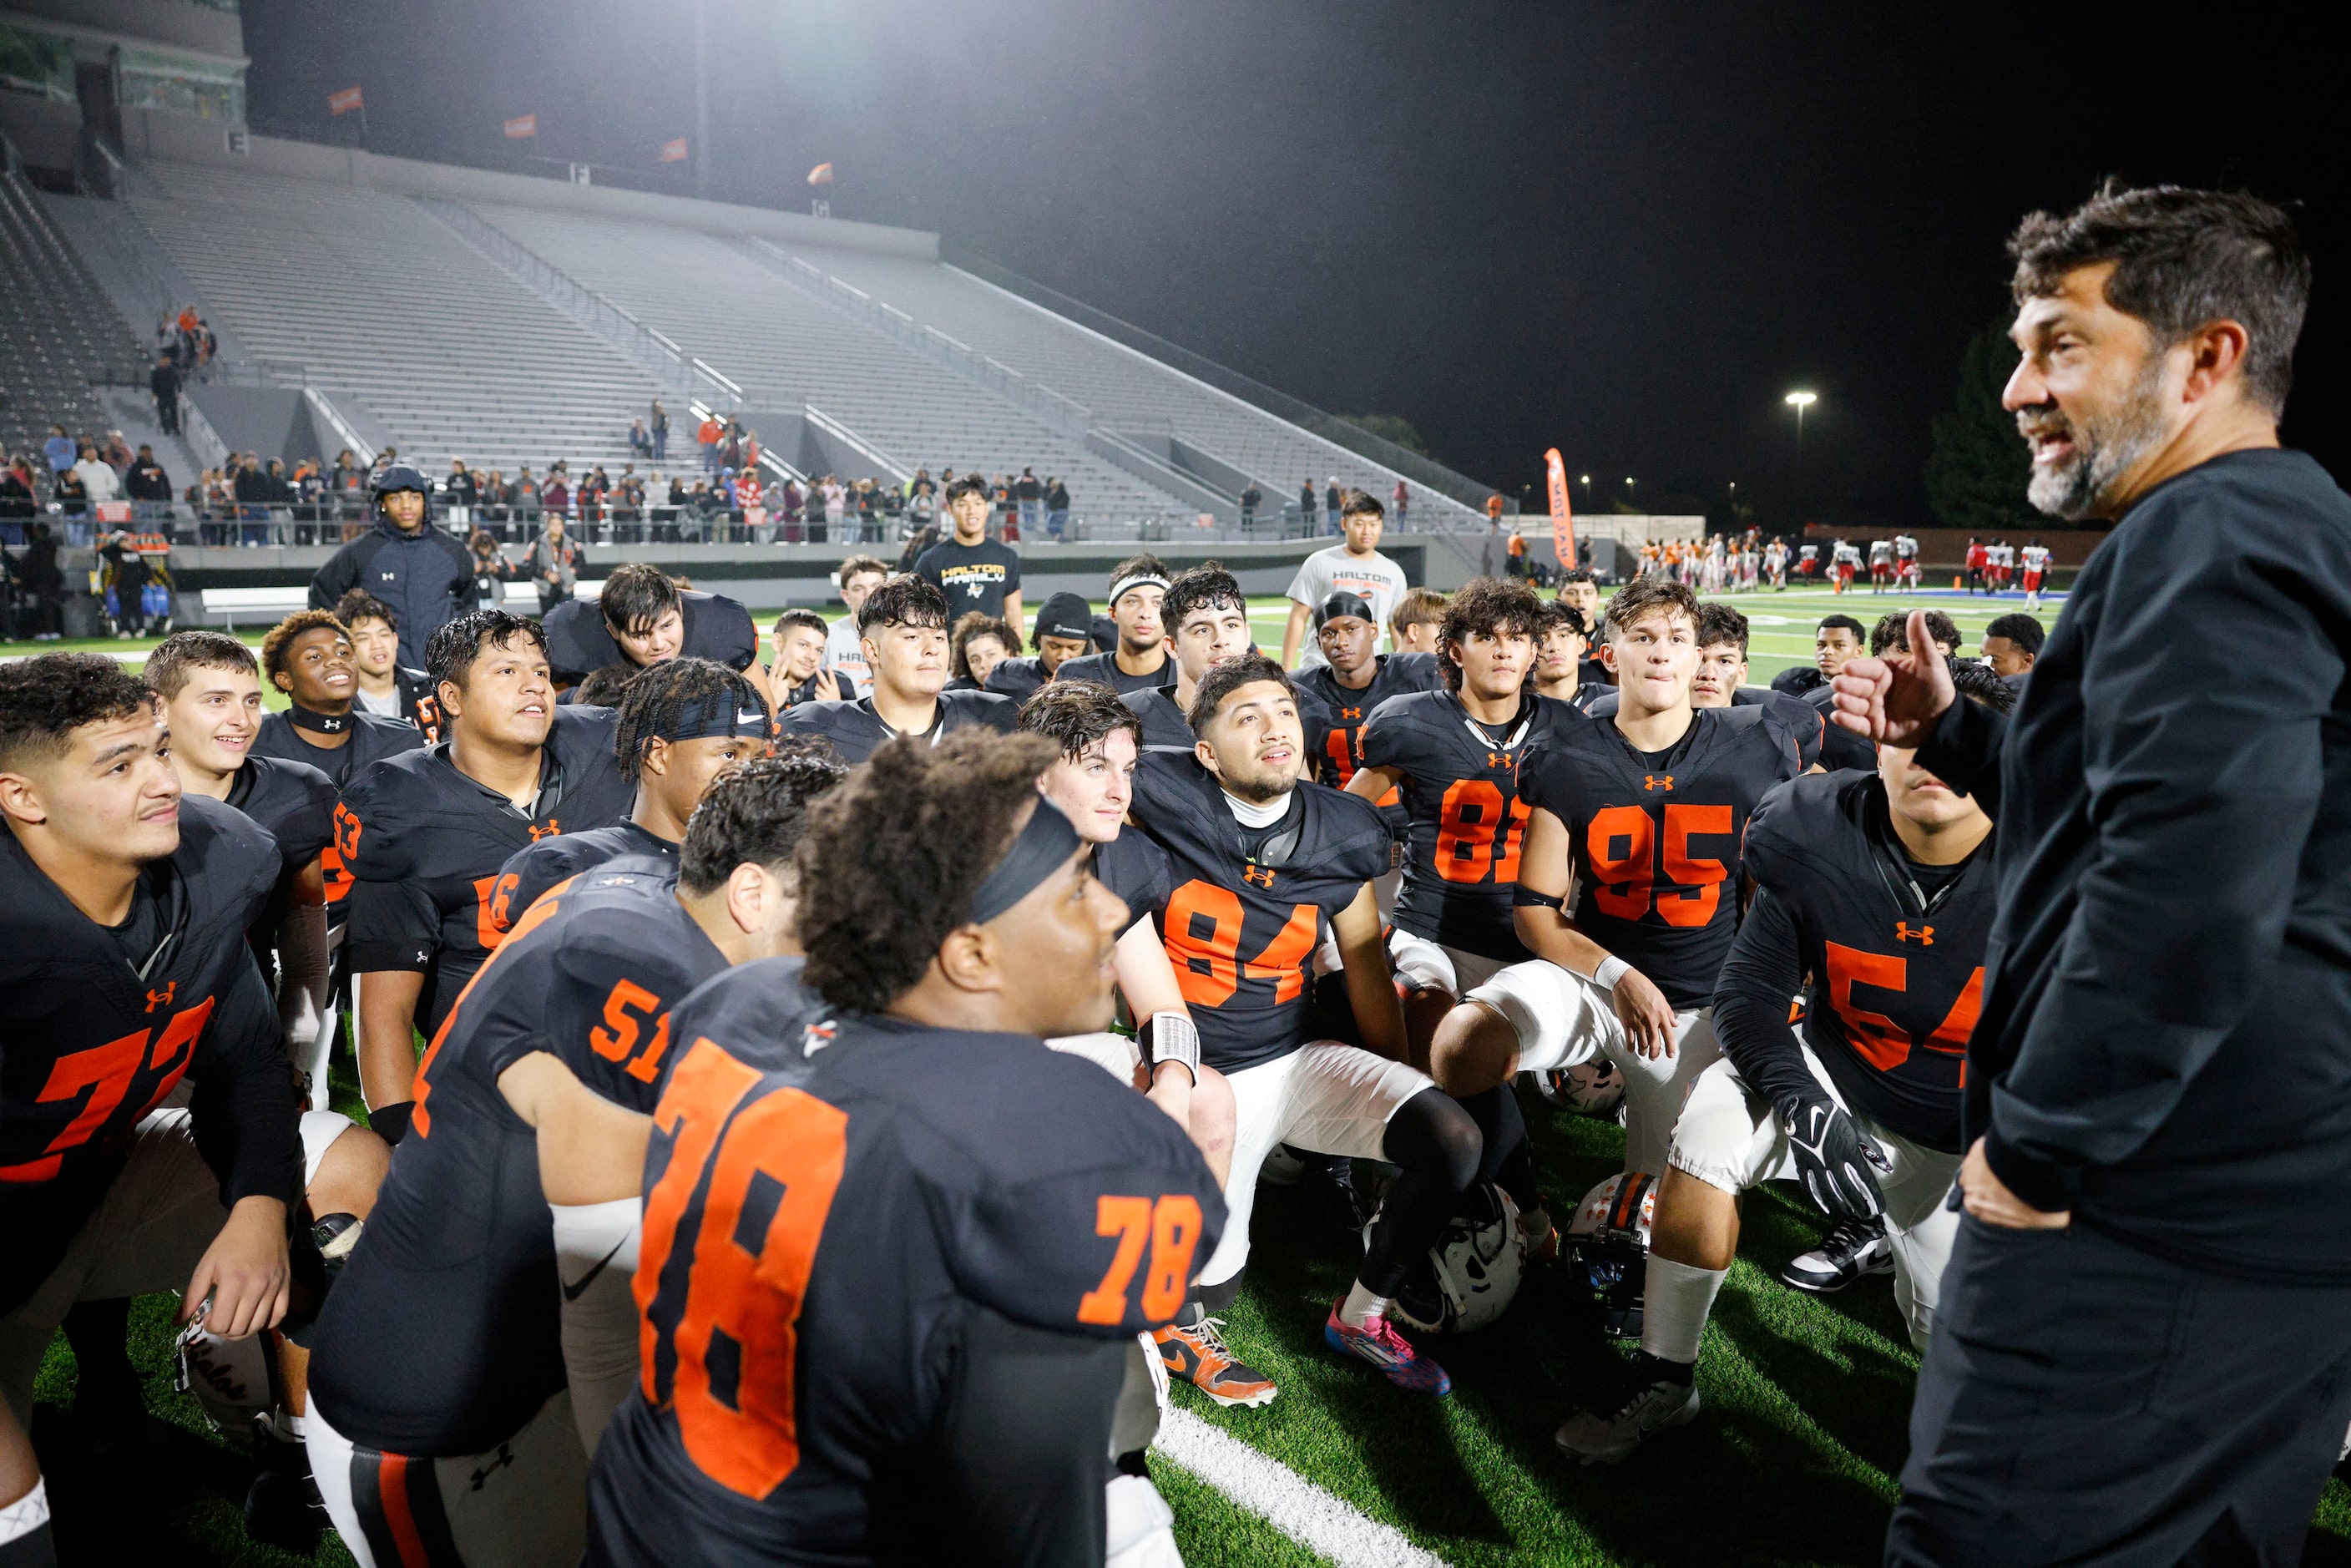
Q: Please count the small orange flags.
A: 4